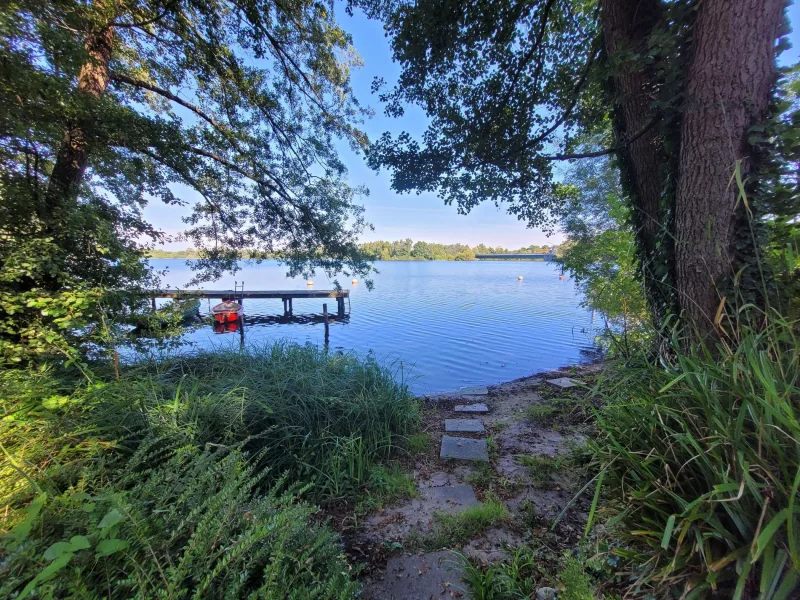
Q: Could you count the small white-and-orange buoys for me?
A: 4